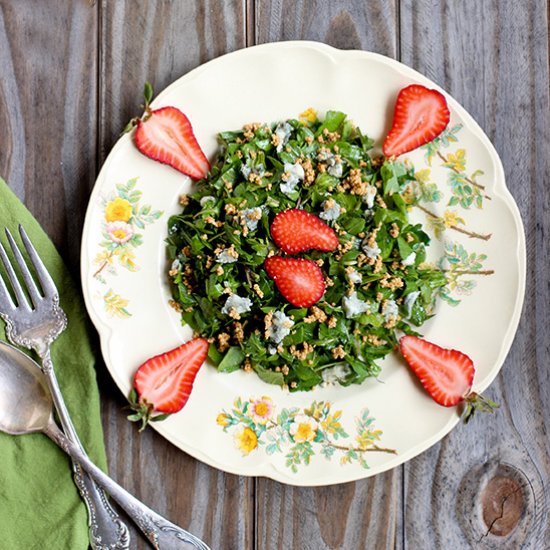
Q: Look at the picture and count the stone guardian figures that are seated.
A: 0